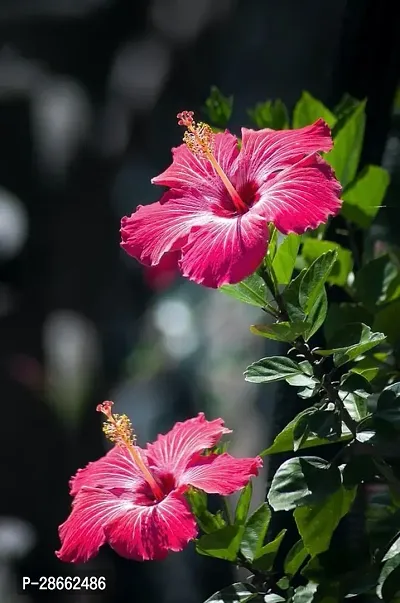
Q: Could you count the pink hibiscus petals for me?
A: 10